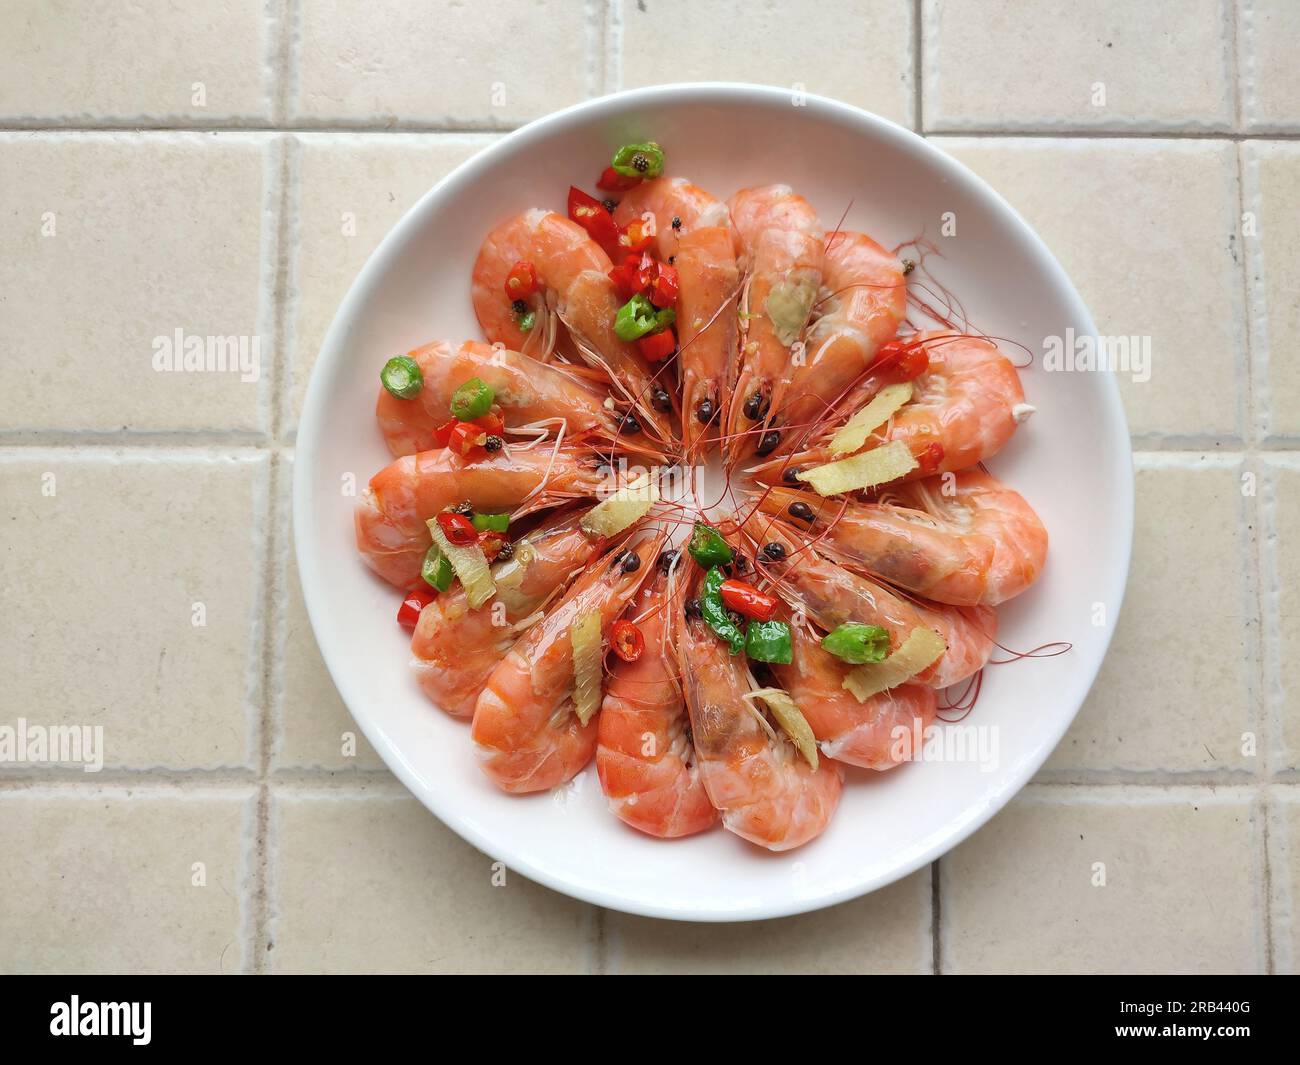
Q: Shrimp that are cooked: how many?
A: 14